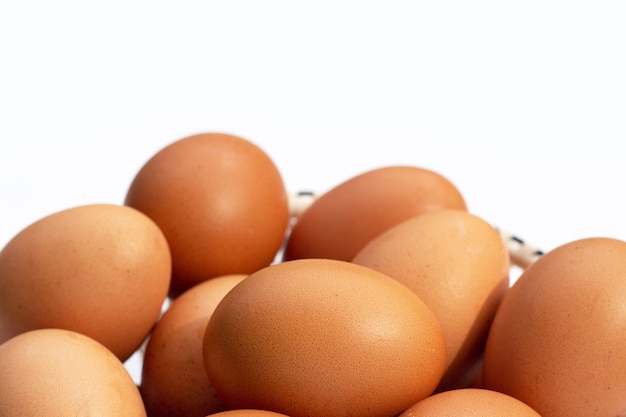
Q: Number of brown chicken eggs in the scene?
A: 10